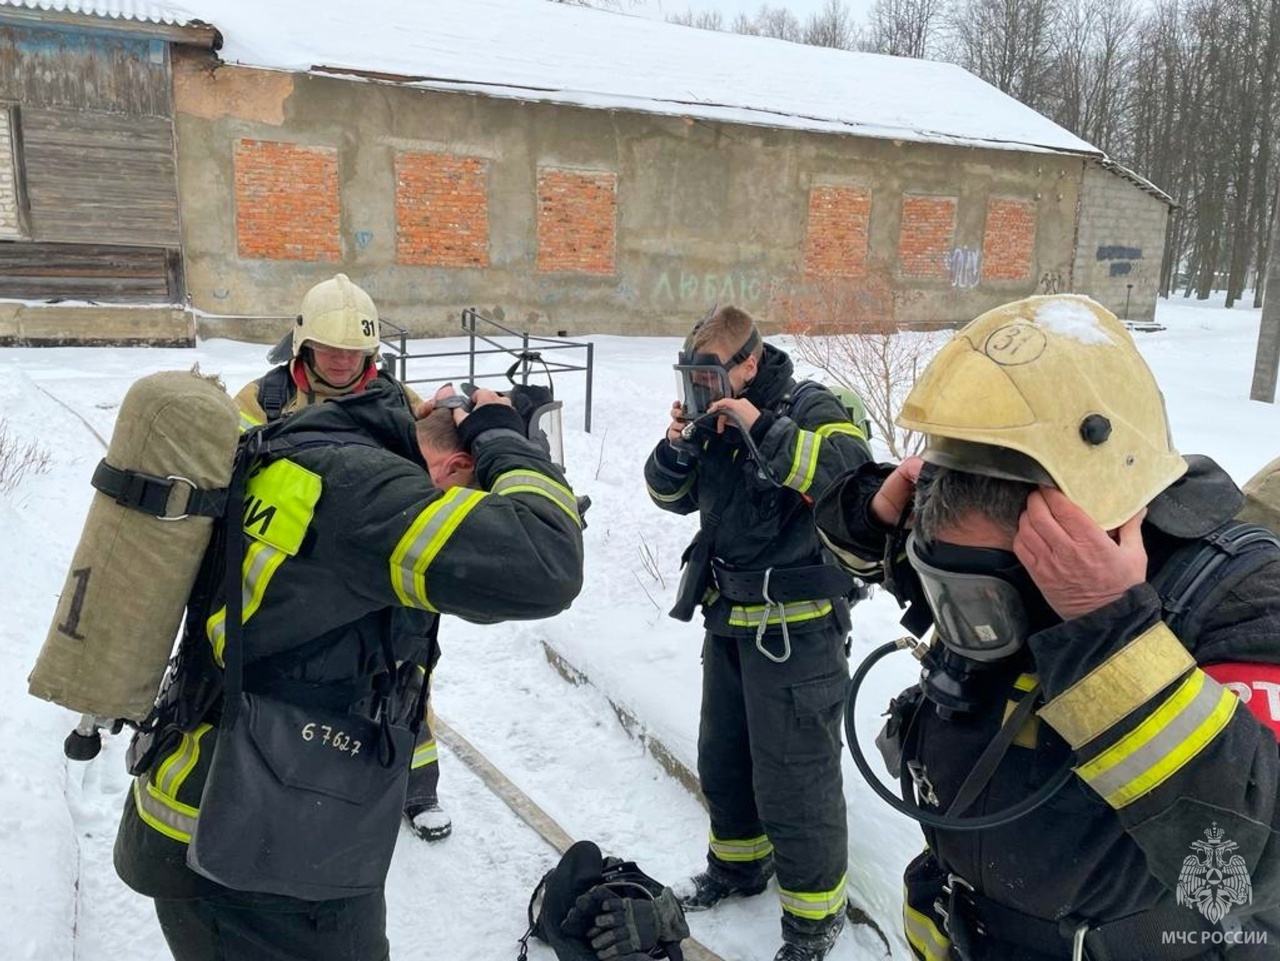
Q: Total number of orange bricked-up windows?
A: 6